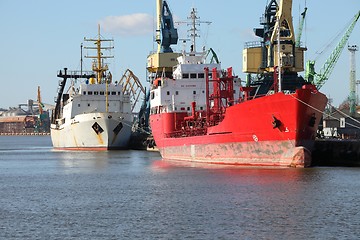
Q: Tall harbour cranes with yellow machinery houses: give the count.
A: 2